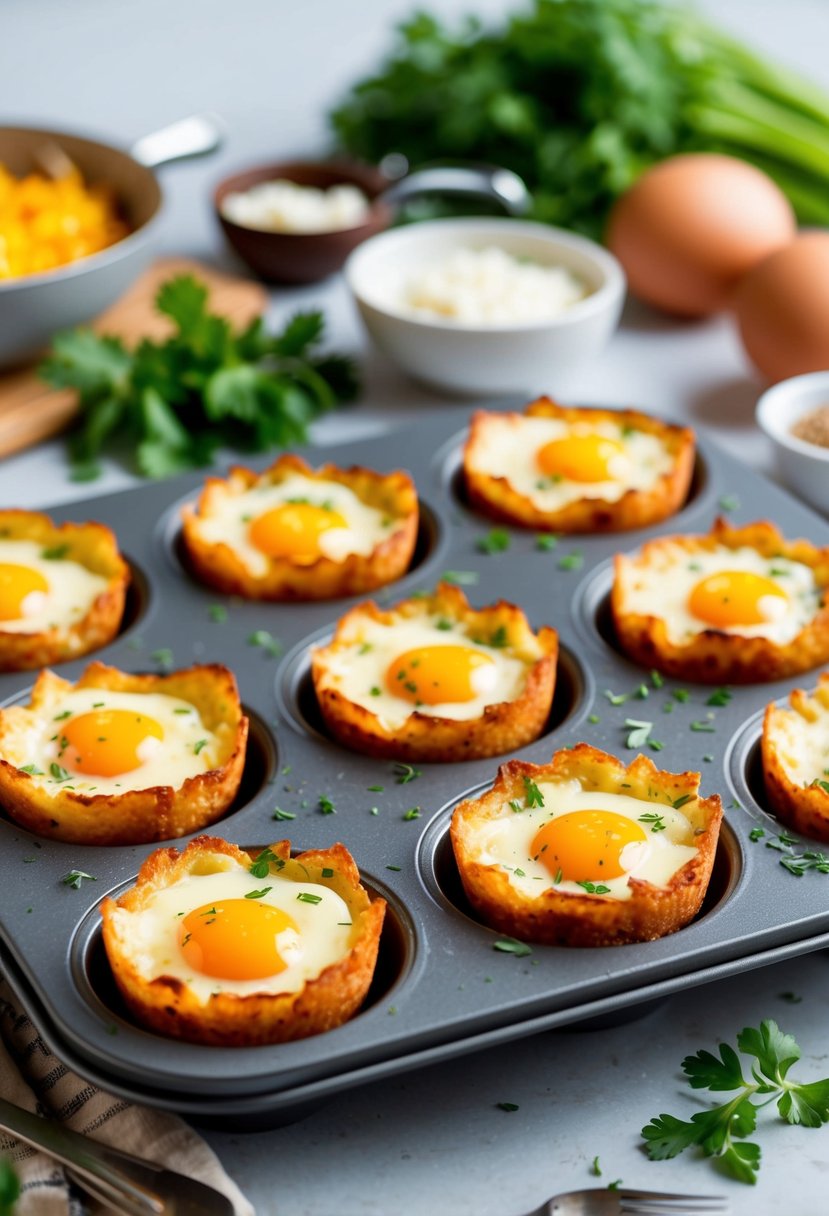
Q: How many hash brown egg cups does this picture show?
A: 9